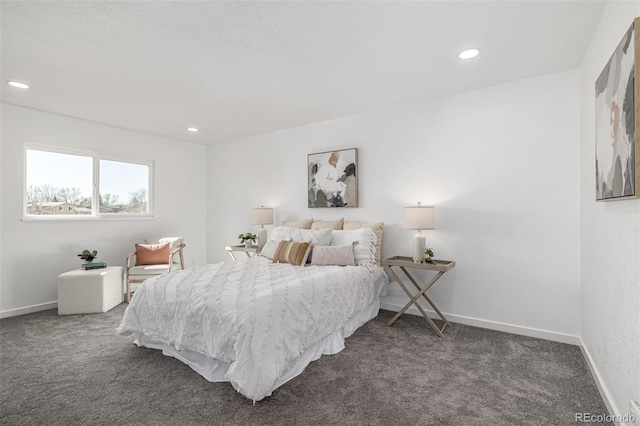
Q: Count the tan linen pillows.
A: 3